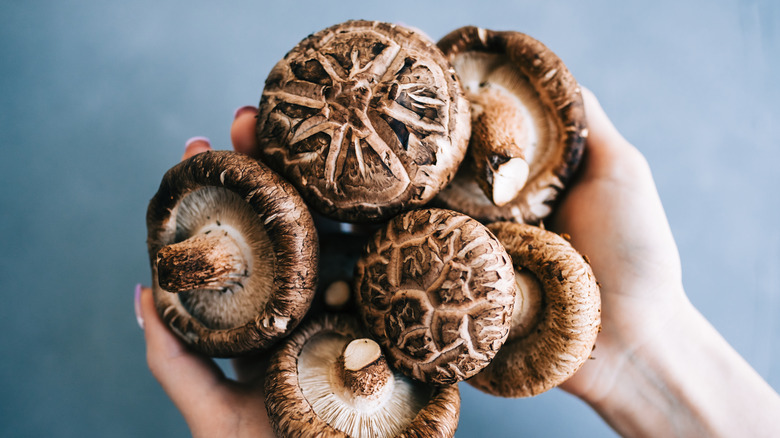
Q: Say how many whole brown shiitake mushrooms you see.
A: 6